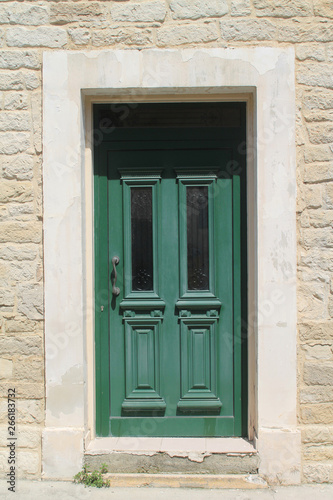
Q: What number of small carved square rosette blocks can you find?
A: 4